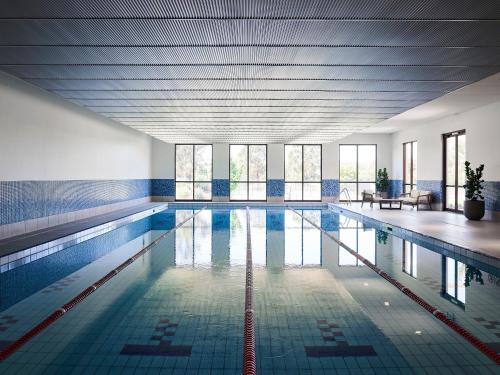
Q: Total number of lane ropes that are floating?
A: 3